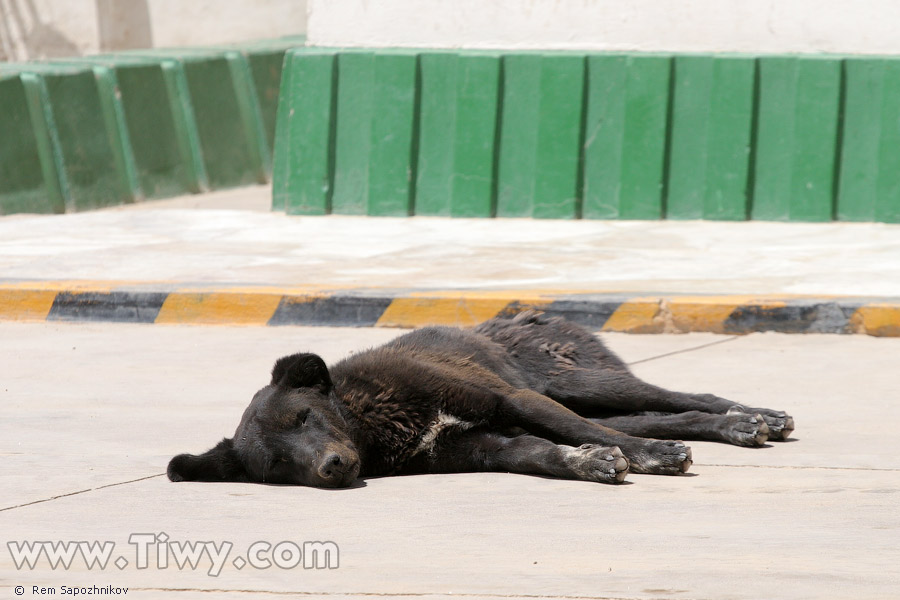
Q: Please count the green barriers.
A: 2